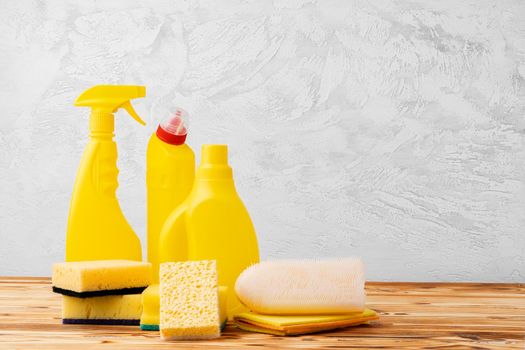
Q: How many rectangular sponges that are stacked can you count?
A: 2